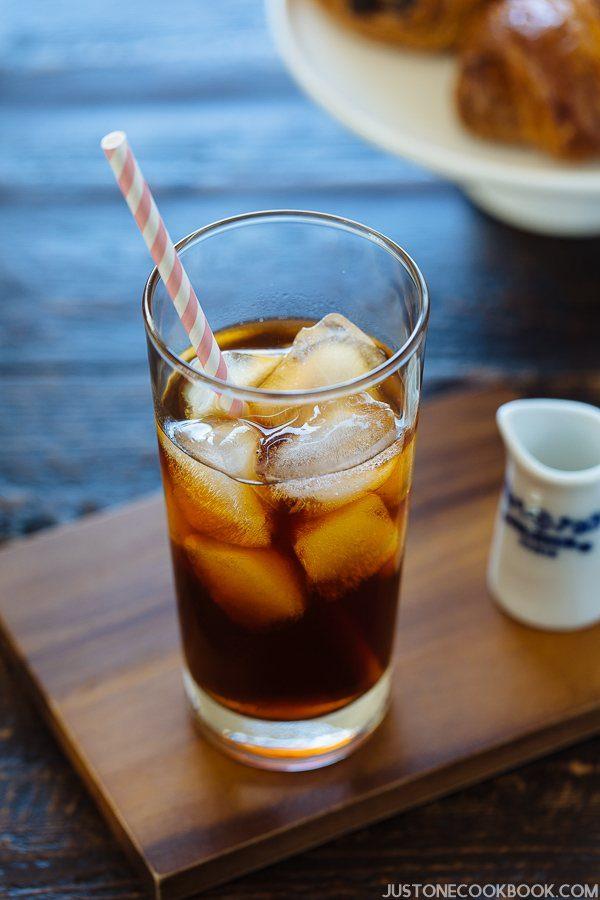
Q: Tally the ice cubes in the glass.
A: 6